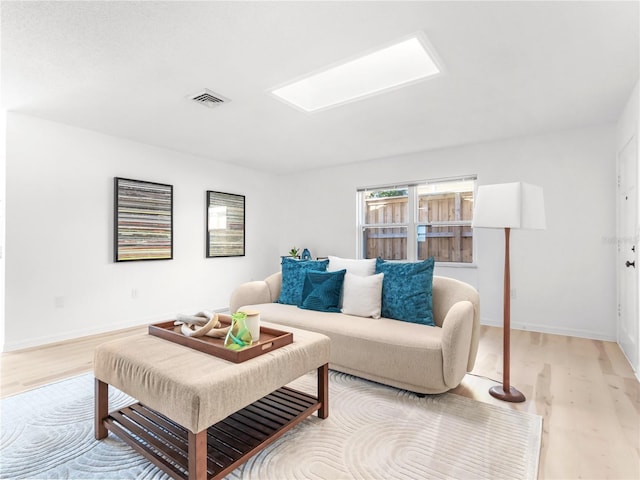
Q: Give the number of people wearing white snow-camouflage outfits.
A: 0